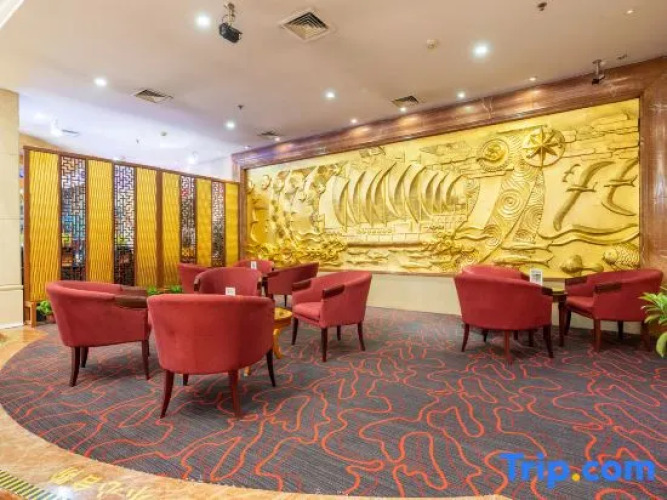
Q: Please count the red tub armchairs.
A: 10